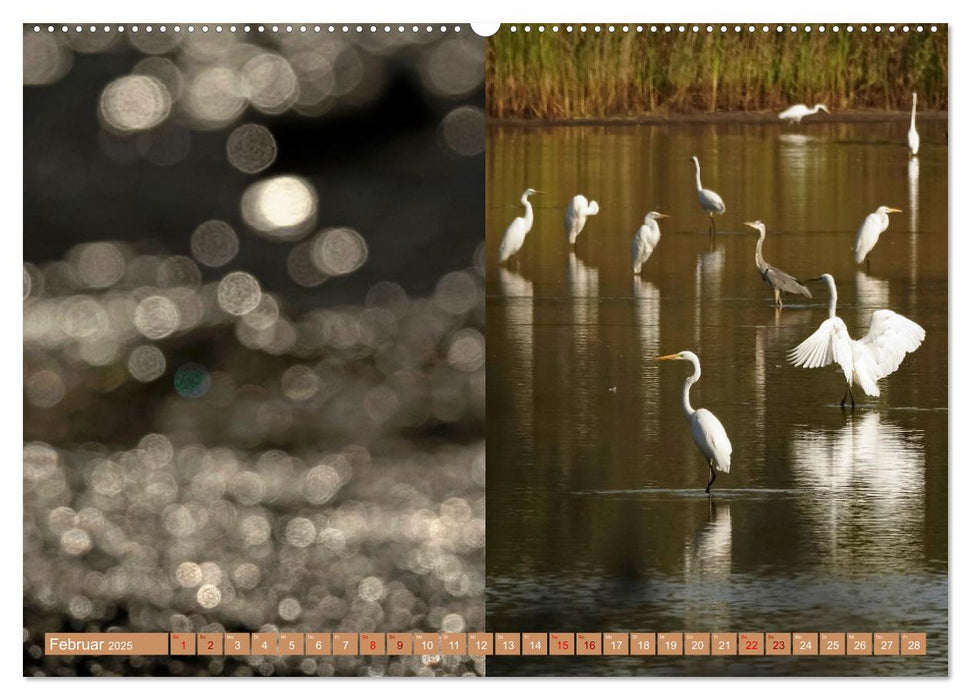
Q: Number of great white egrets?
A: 9